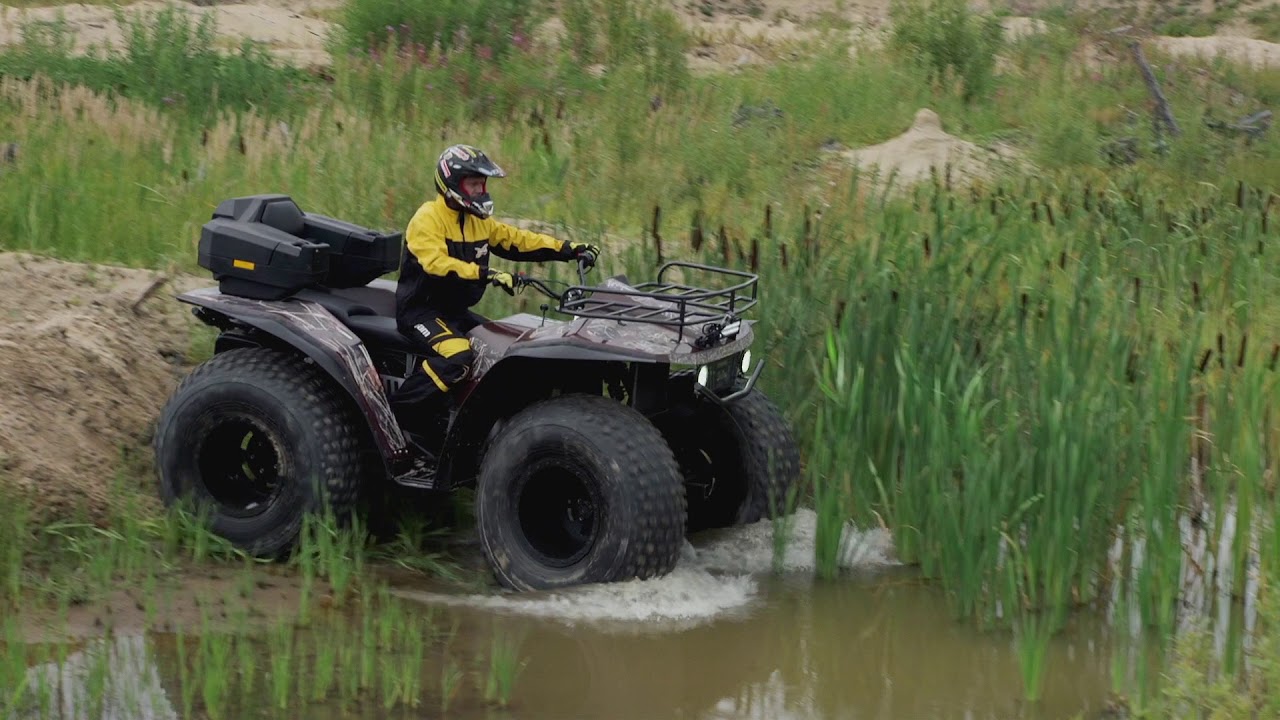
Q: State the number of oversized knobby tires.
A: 3